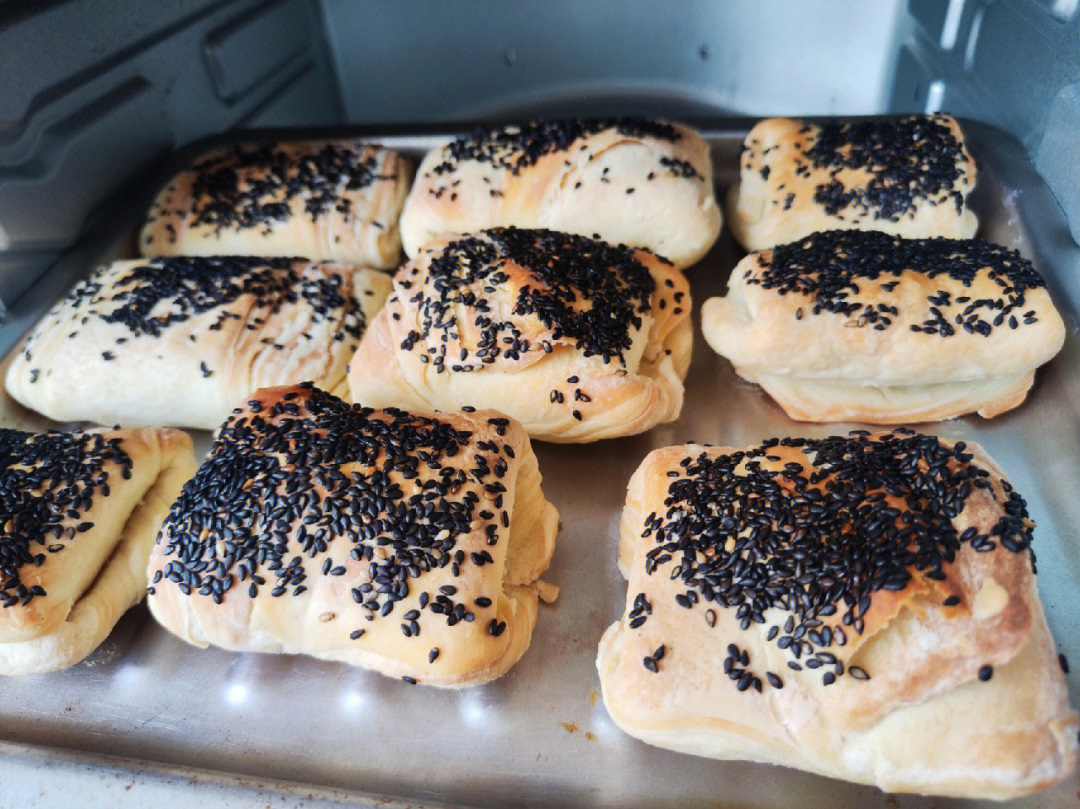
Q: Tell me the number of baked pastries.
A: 9